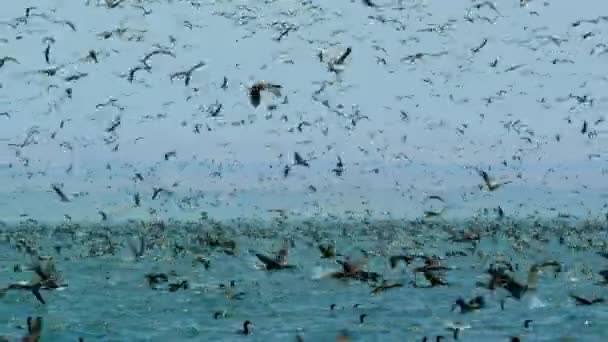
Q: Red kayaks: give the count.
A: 0